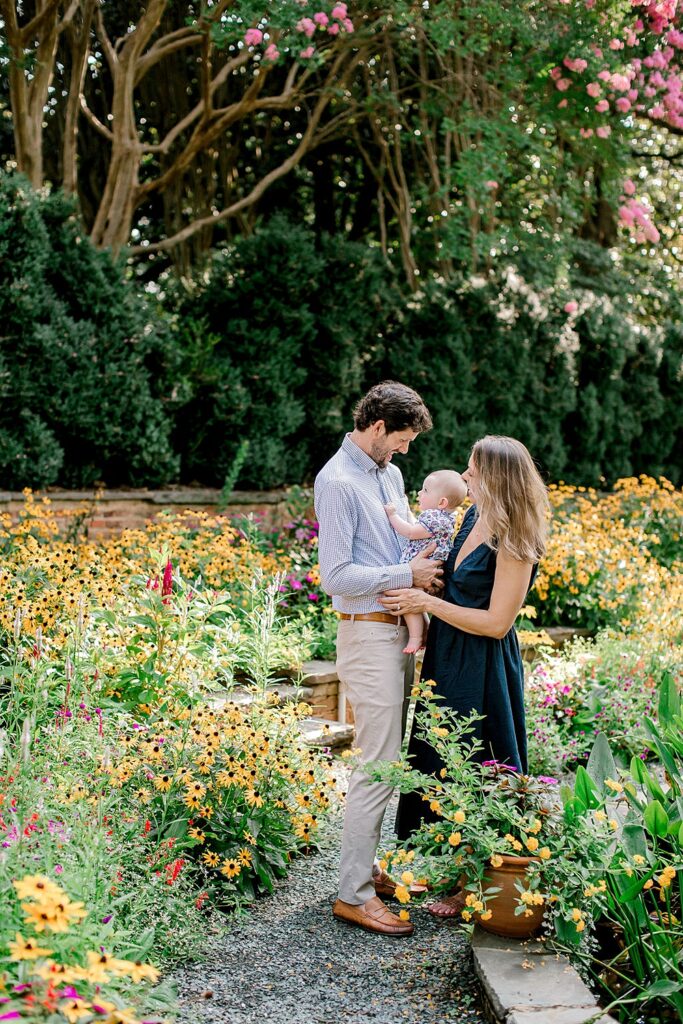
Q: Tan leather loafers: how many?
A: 2